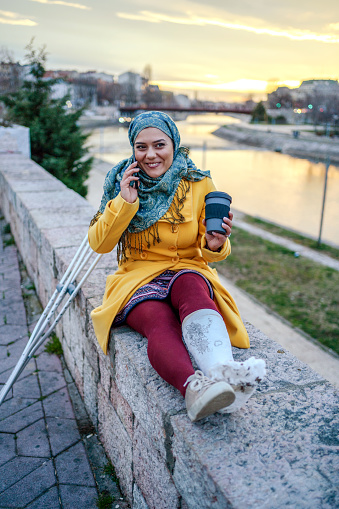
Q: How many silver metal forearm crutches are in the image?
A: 2